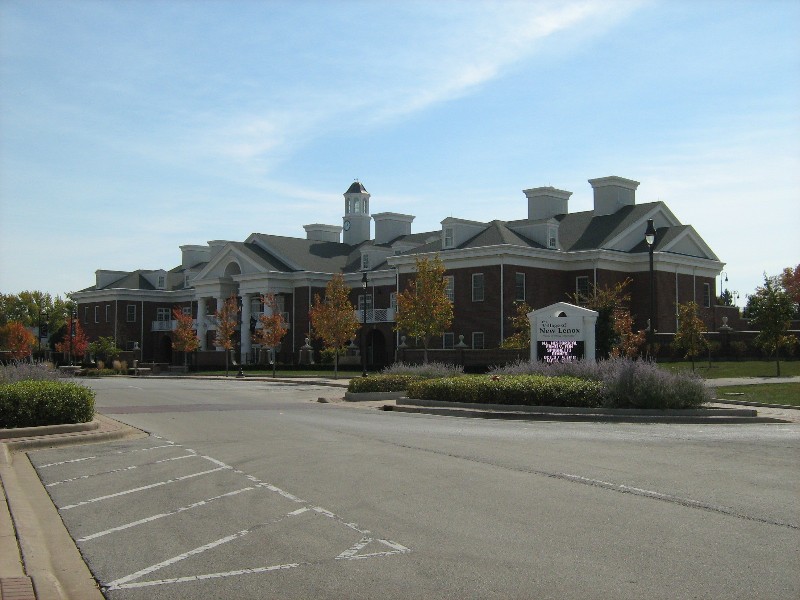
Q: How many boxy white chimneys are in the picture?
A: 6